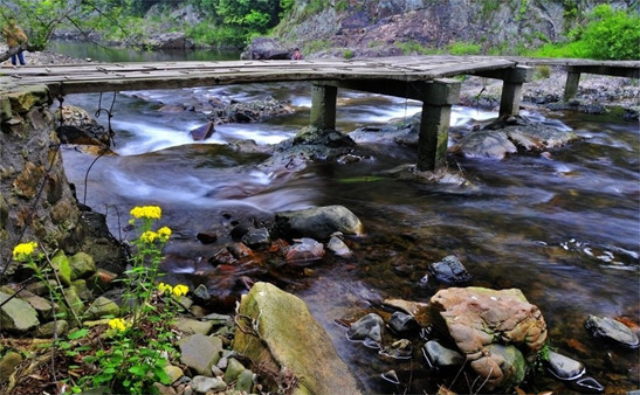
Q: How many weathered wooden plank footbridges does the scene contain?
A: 1